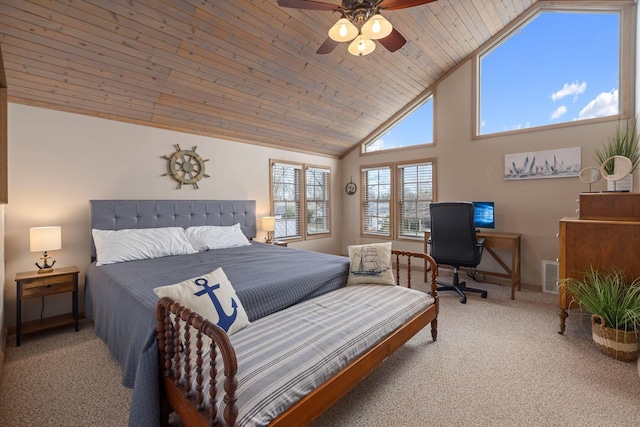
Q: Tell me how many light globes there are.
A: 3